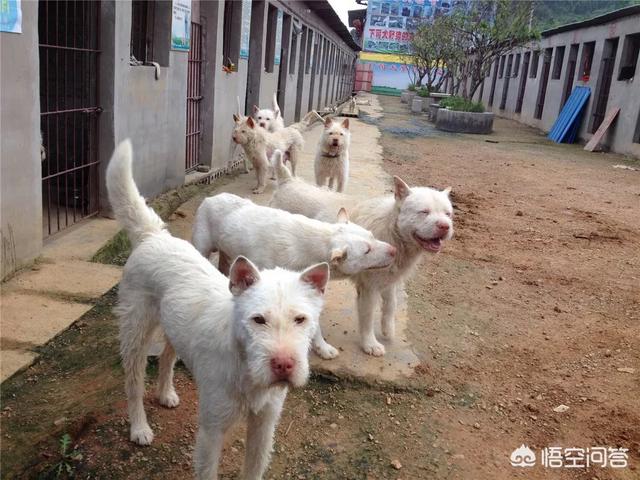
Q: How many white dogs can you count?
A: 6